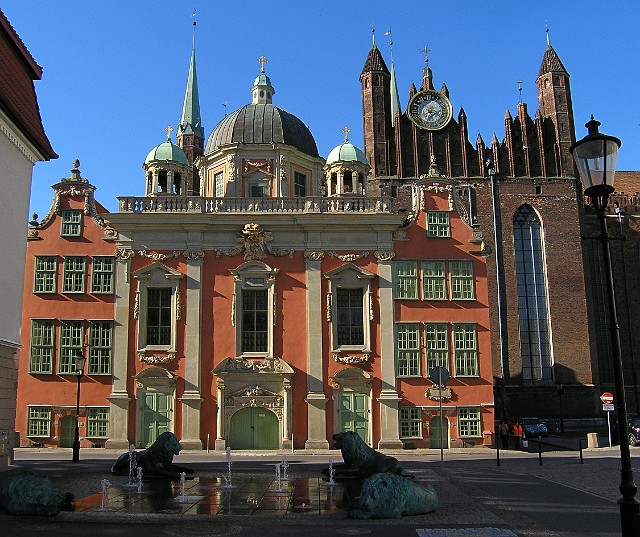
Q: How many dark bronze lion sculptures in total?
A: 4